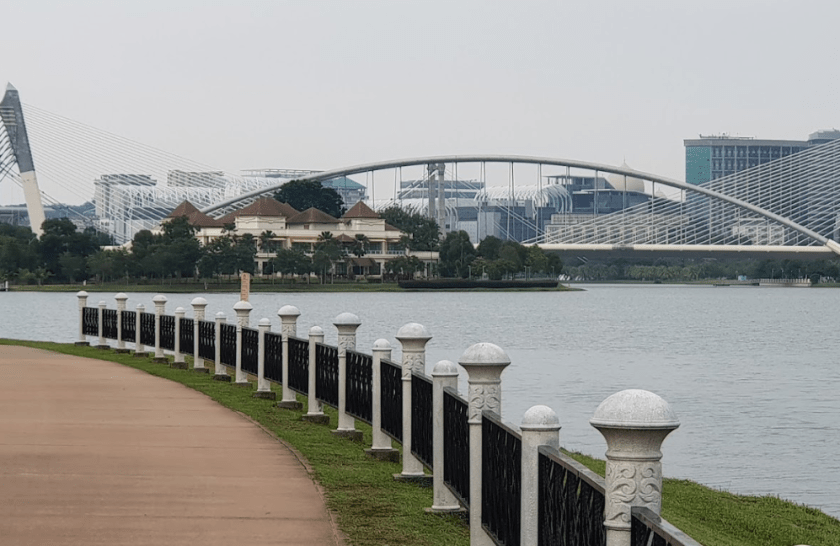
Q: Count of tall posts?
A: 10